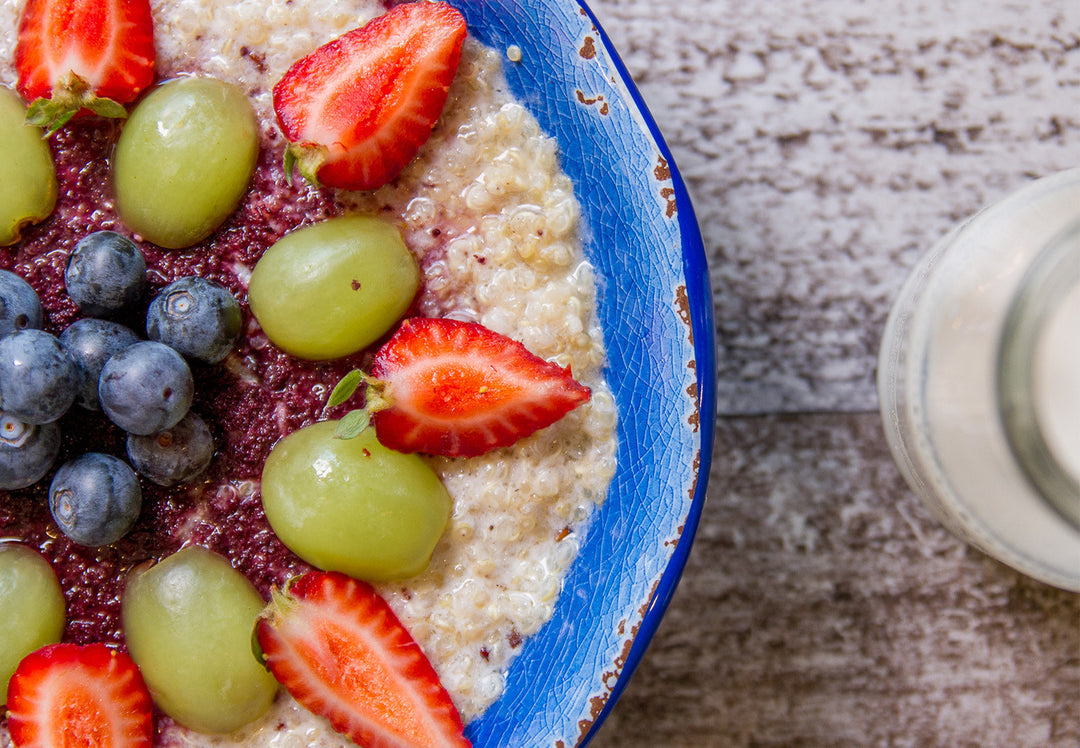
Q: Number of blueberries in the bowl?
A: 9